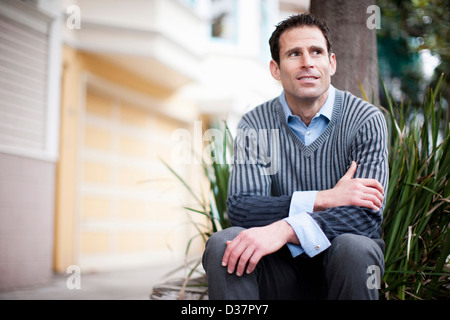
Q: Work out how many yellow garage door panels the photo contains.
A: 15